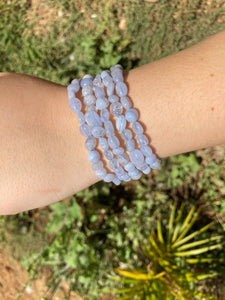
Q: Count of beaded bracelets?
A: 5